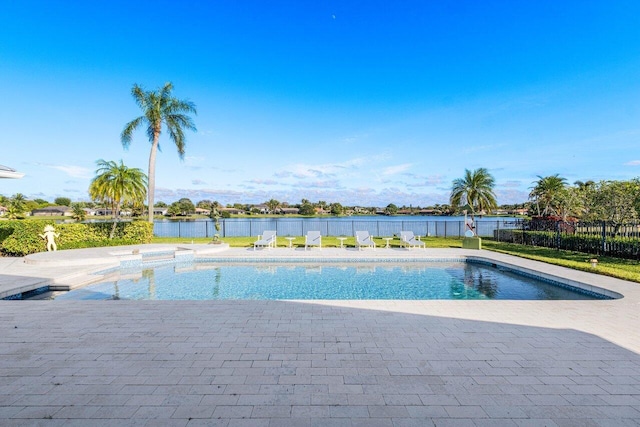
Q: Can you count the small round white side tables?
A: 3